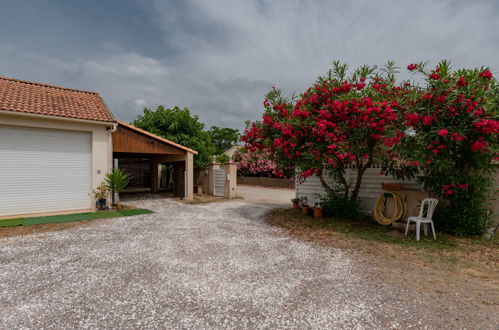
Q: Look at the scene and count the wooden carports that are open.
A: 1